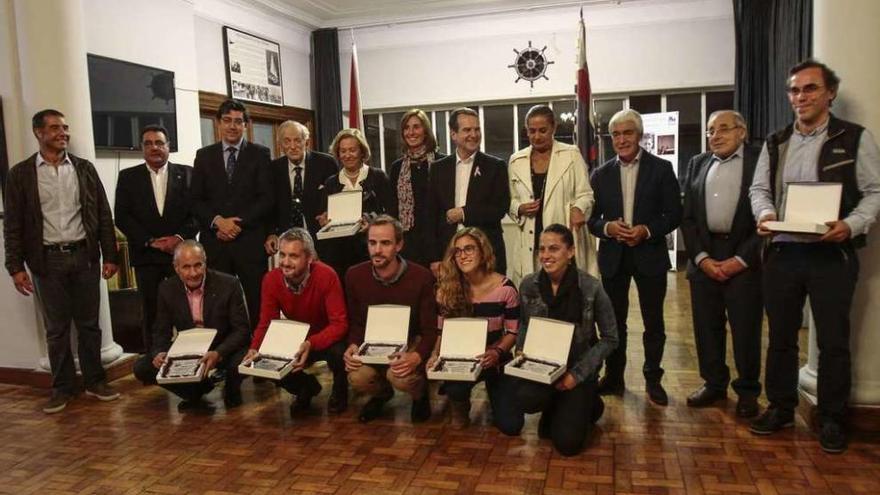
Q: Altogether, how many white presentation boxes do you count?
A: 7